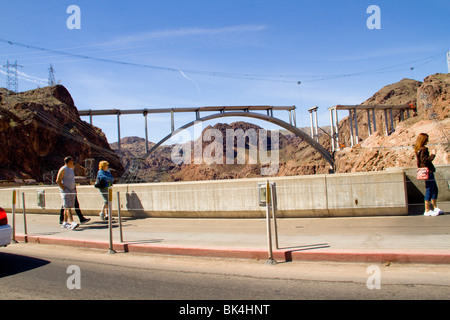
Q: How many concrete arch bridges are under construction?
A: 1